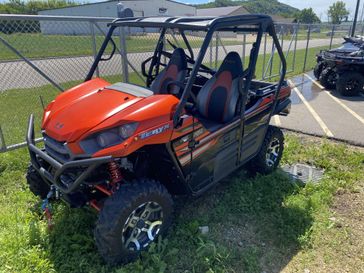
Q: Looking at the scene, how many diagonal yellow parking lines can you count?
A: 3